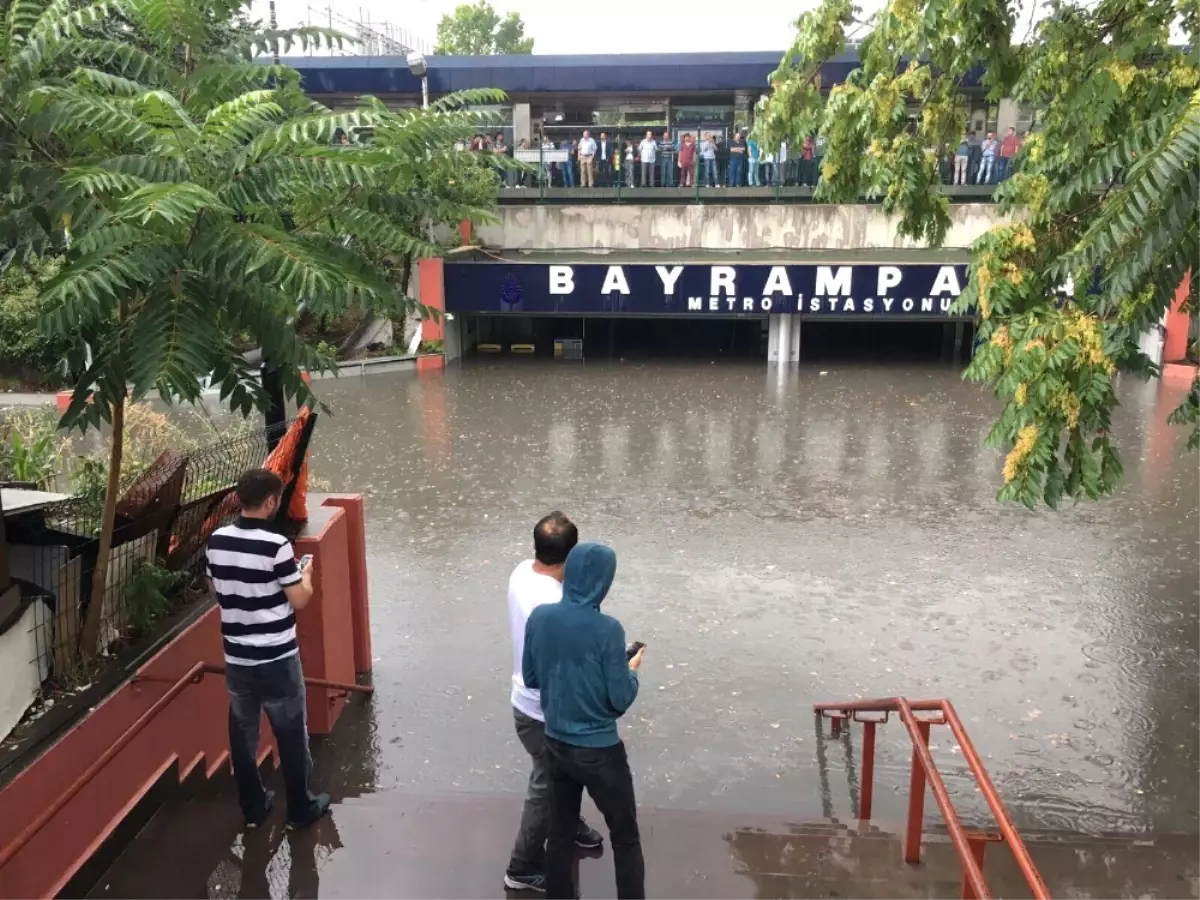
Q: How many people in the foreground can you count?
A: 3